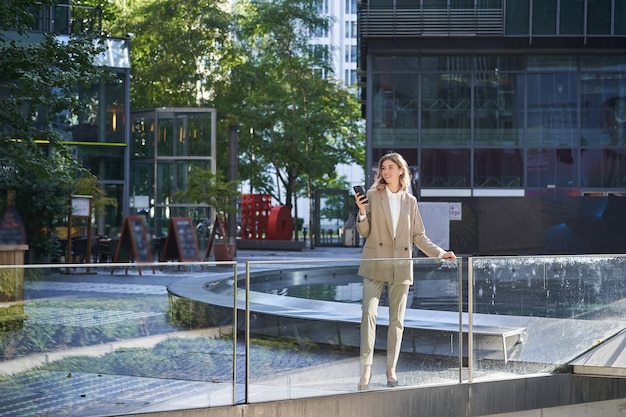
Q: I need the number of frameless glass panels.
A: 3